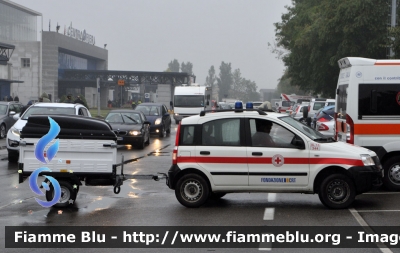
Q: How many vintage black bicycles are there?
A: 0